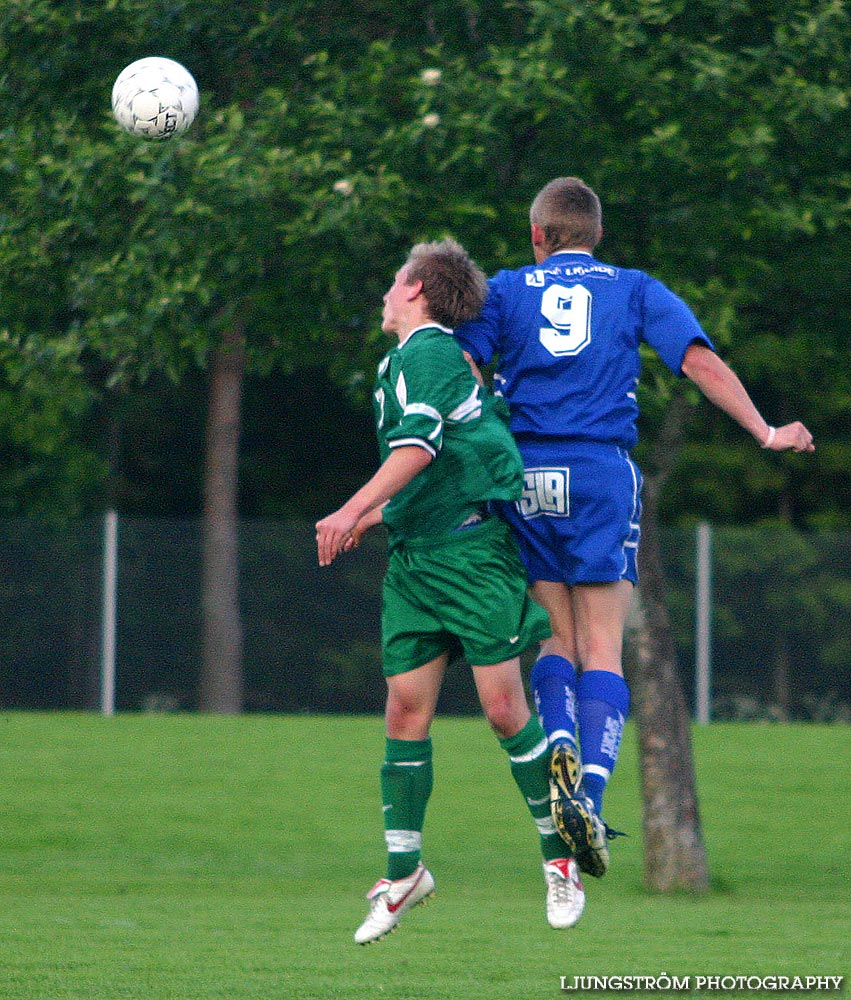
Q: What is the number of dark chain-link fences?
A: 1